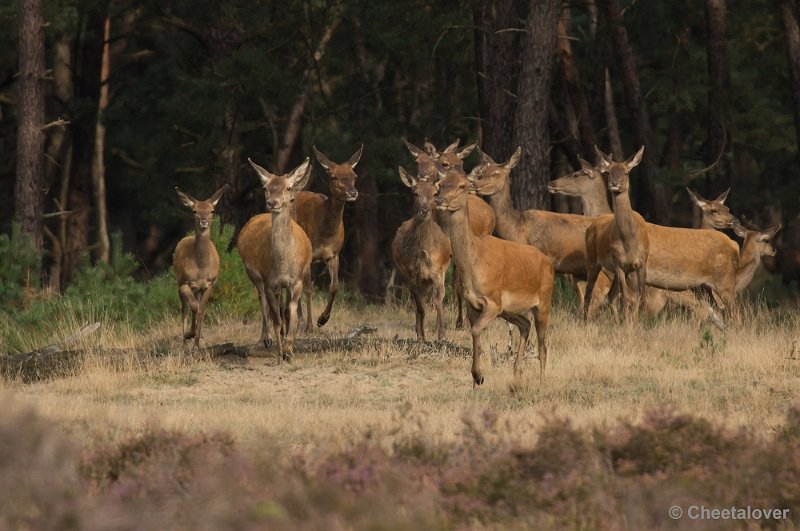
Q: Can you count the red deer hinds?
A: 12